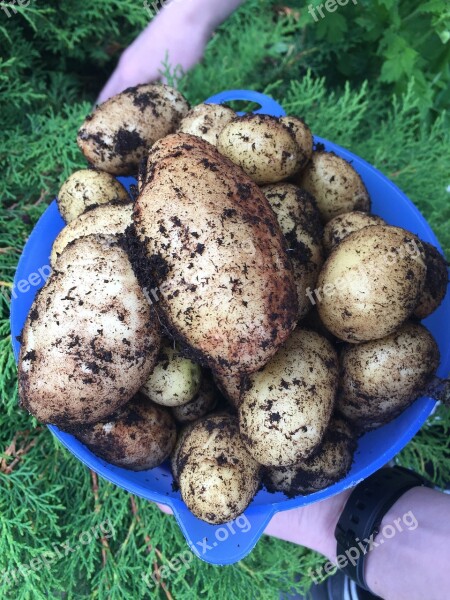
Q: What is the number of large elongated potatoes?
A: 2